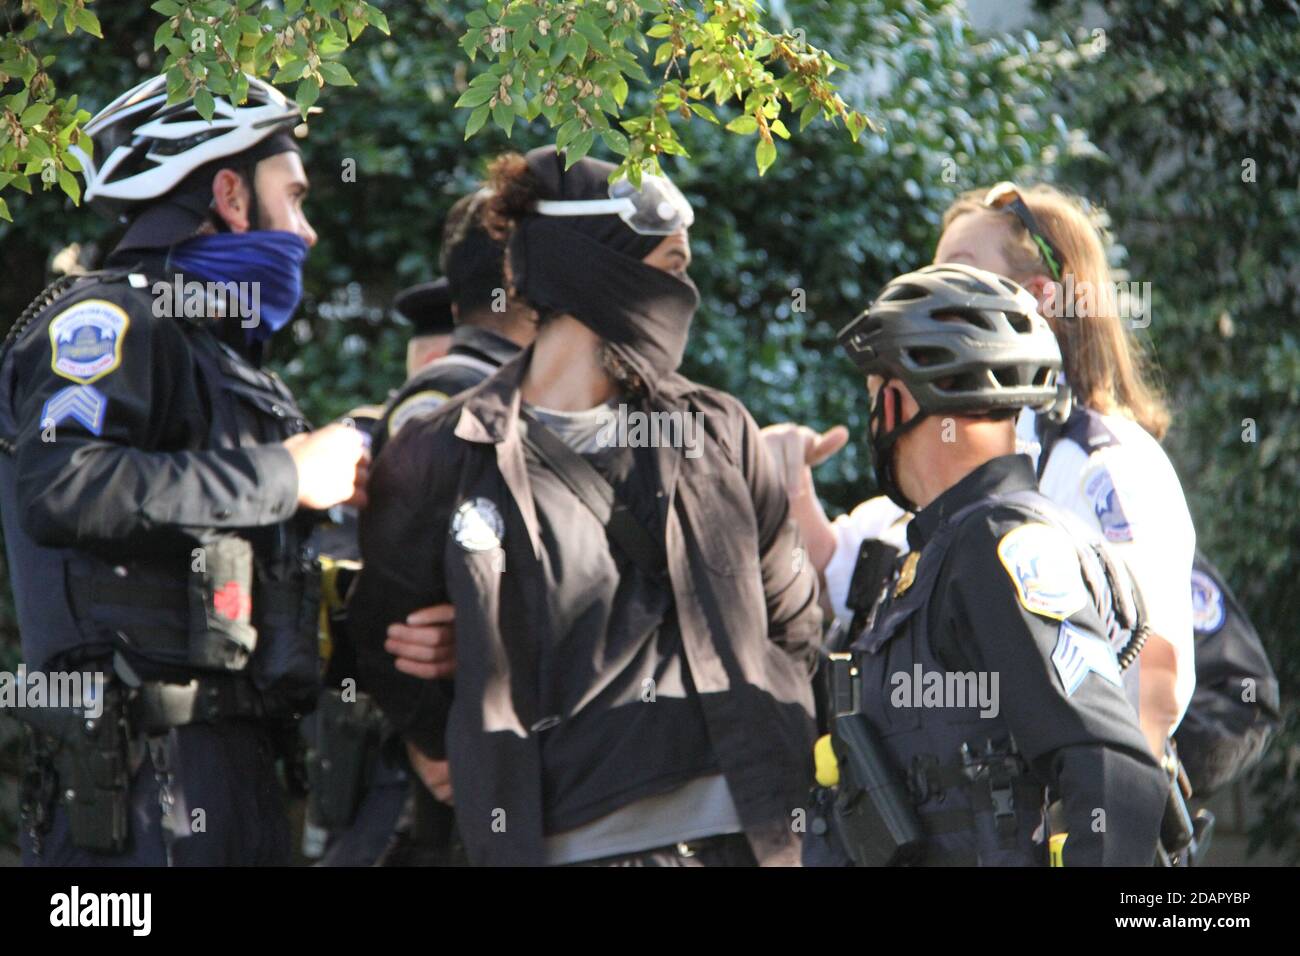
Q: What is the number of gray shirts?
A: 1